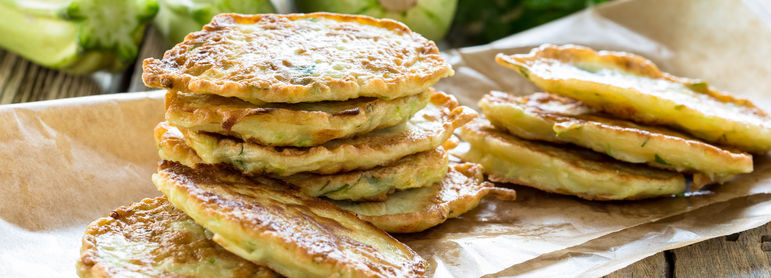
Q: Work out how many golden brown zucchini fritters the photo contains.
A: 10